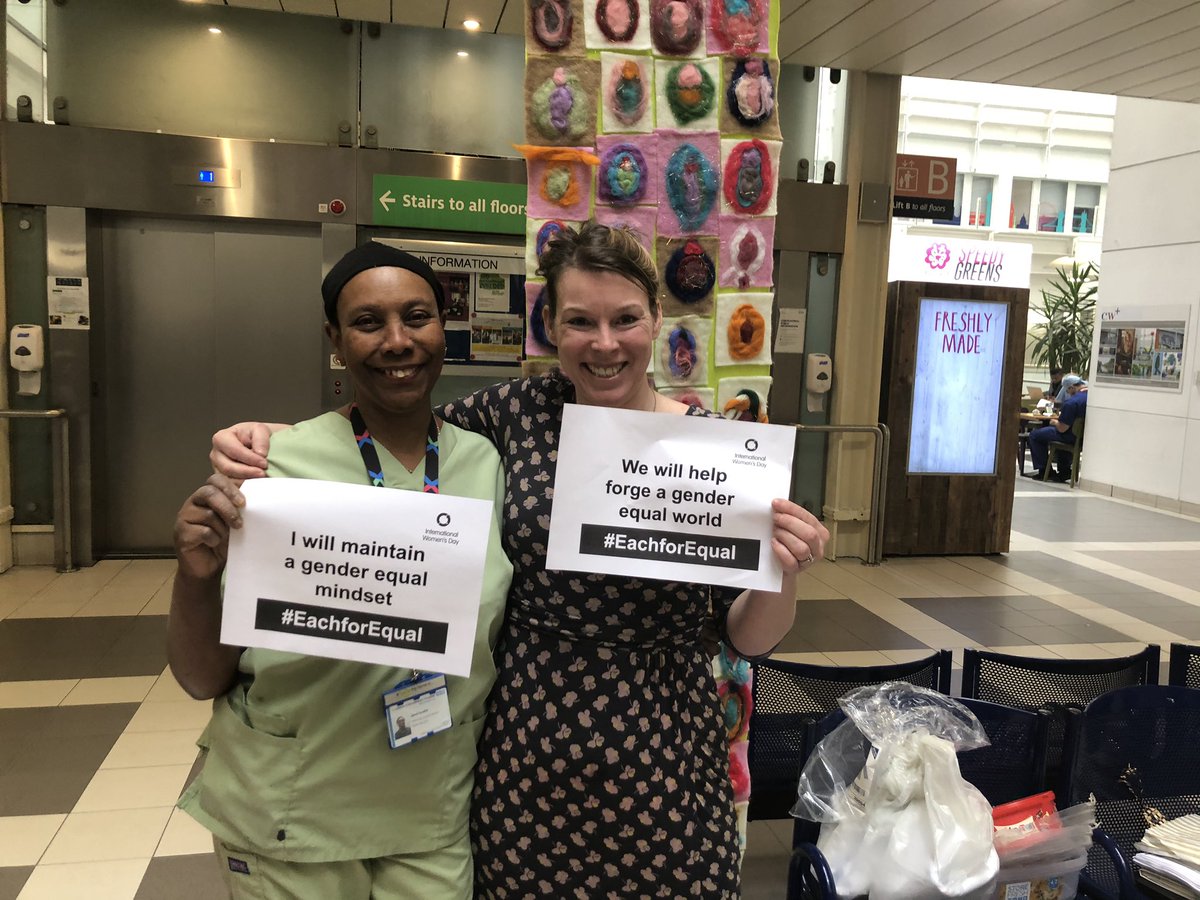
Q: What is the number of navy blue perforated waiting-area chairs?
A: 5